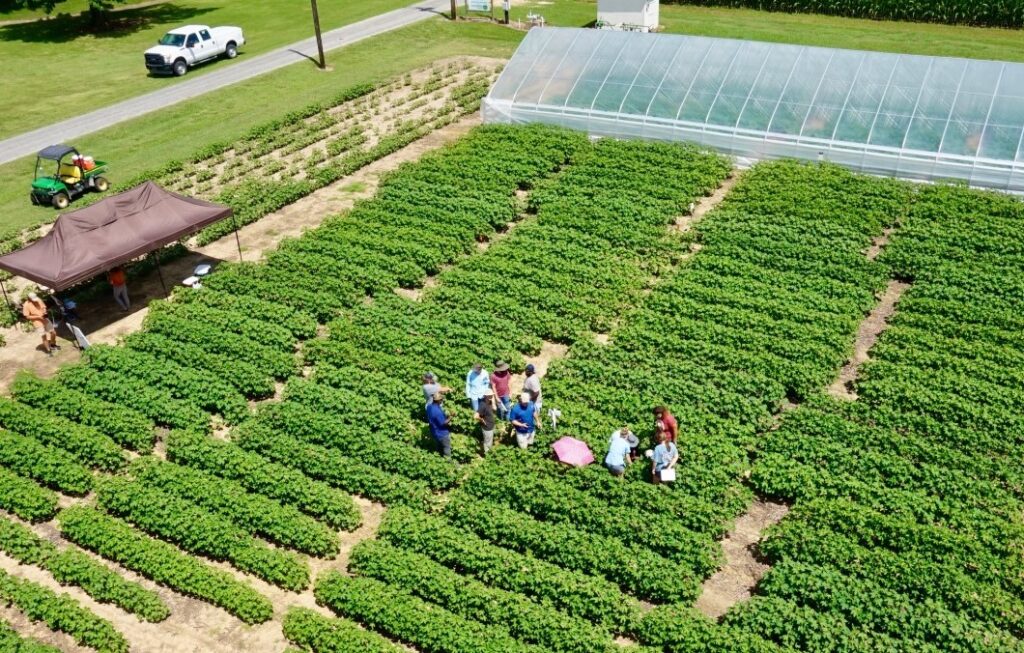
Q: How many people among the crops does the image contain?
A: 11